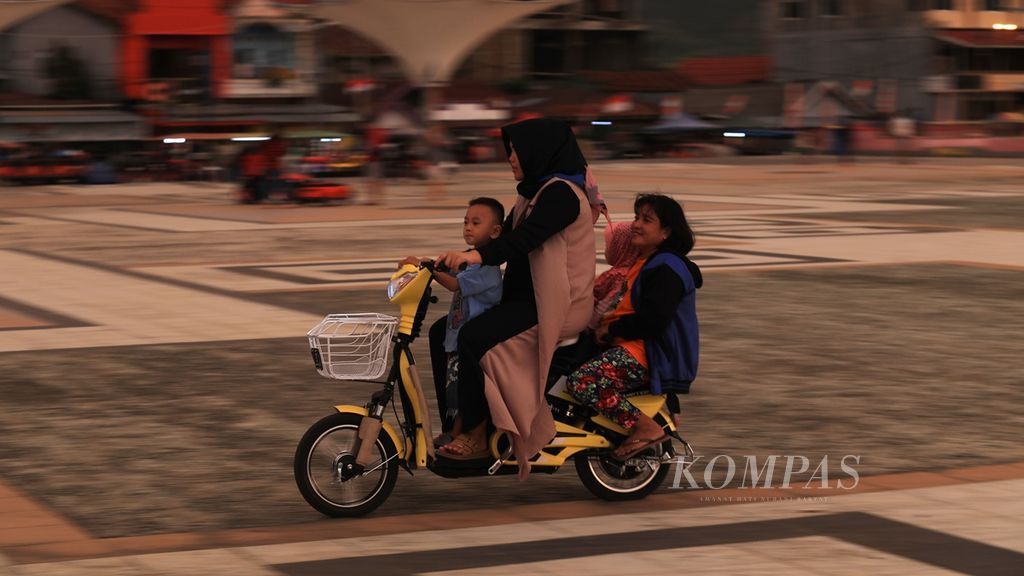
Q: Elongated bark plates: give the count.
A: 0